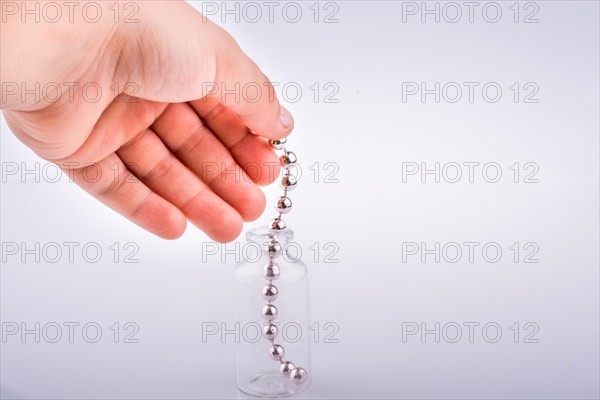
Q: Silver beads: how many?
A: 13